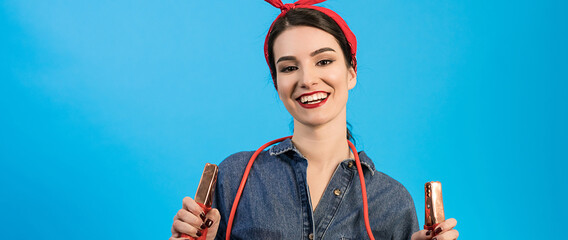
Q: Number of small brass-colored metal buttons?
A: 3